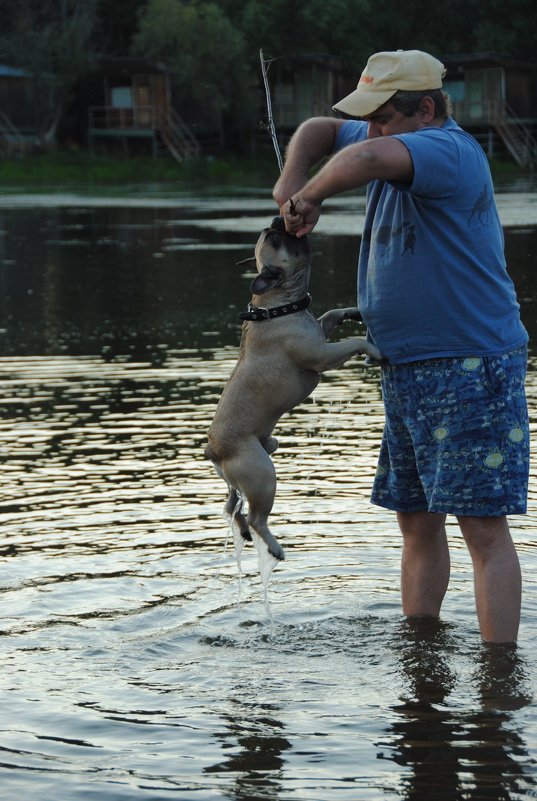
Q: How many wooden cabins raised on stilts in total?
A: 4